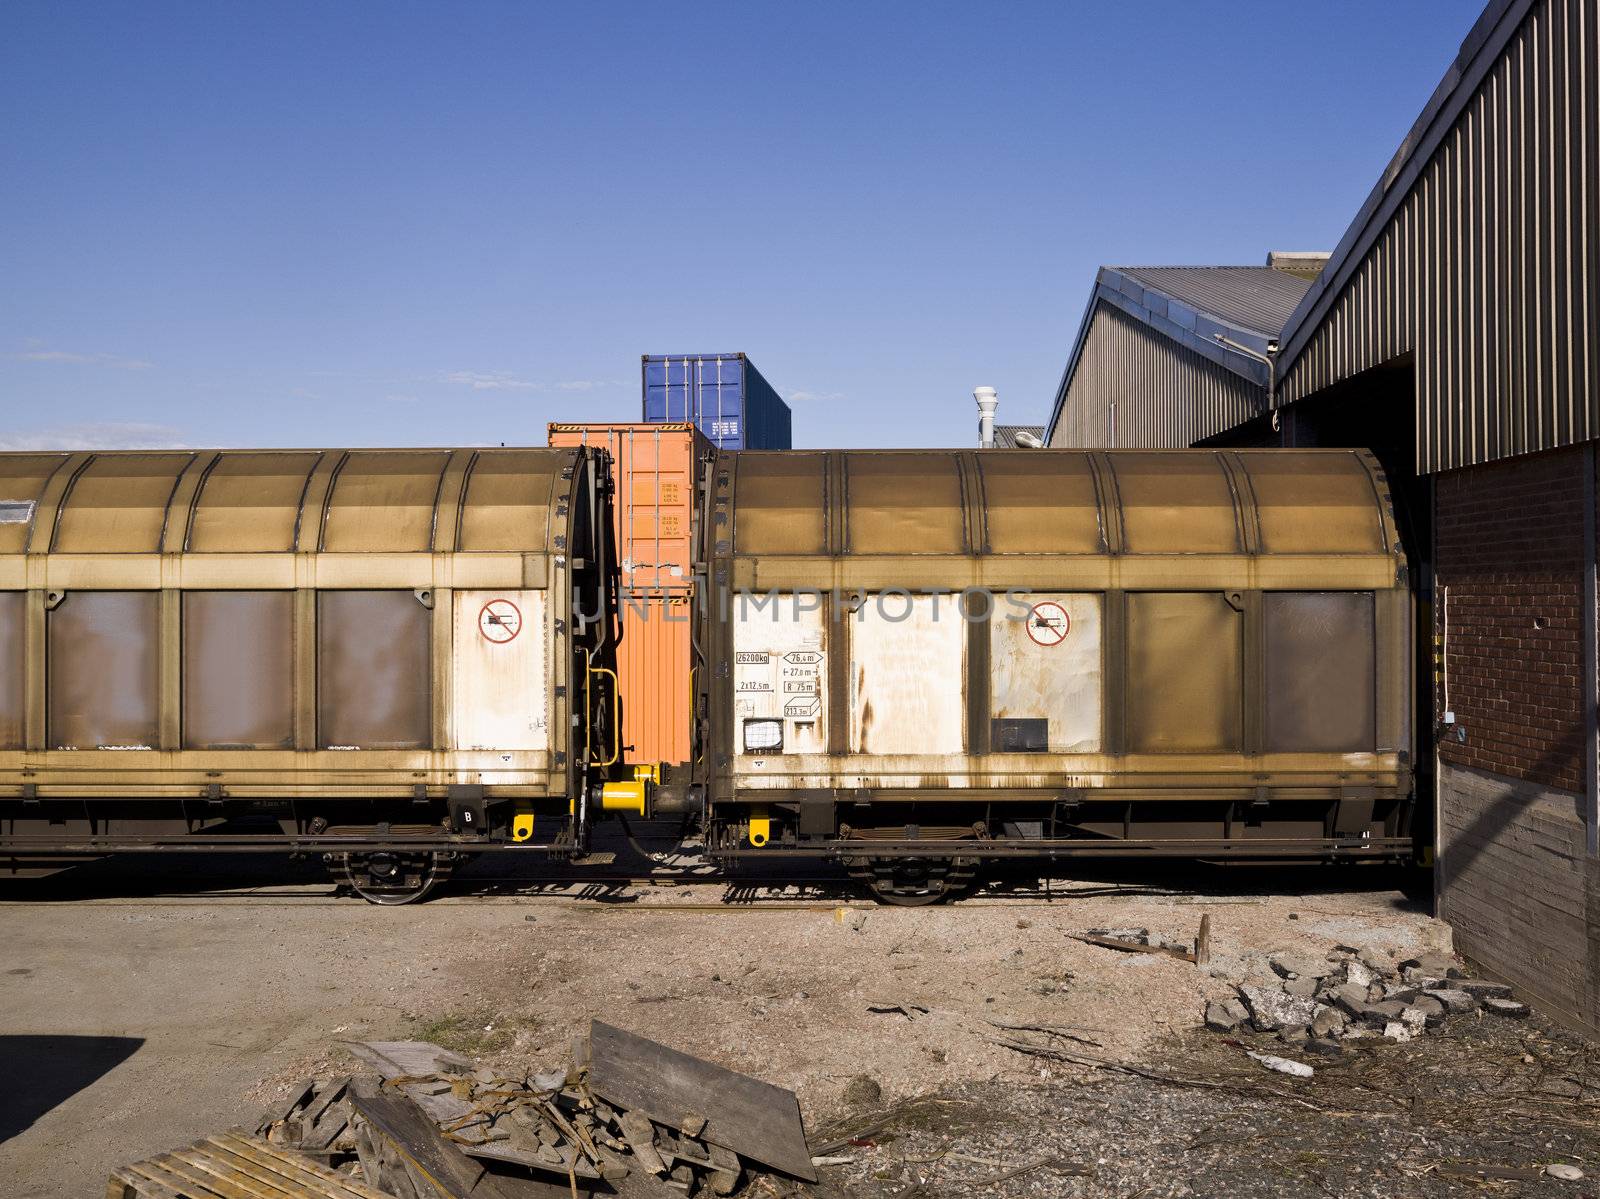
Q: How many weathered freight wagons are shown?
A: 2